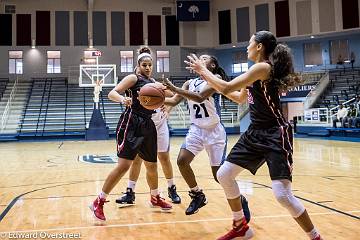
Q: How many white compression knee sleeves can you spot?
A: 2